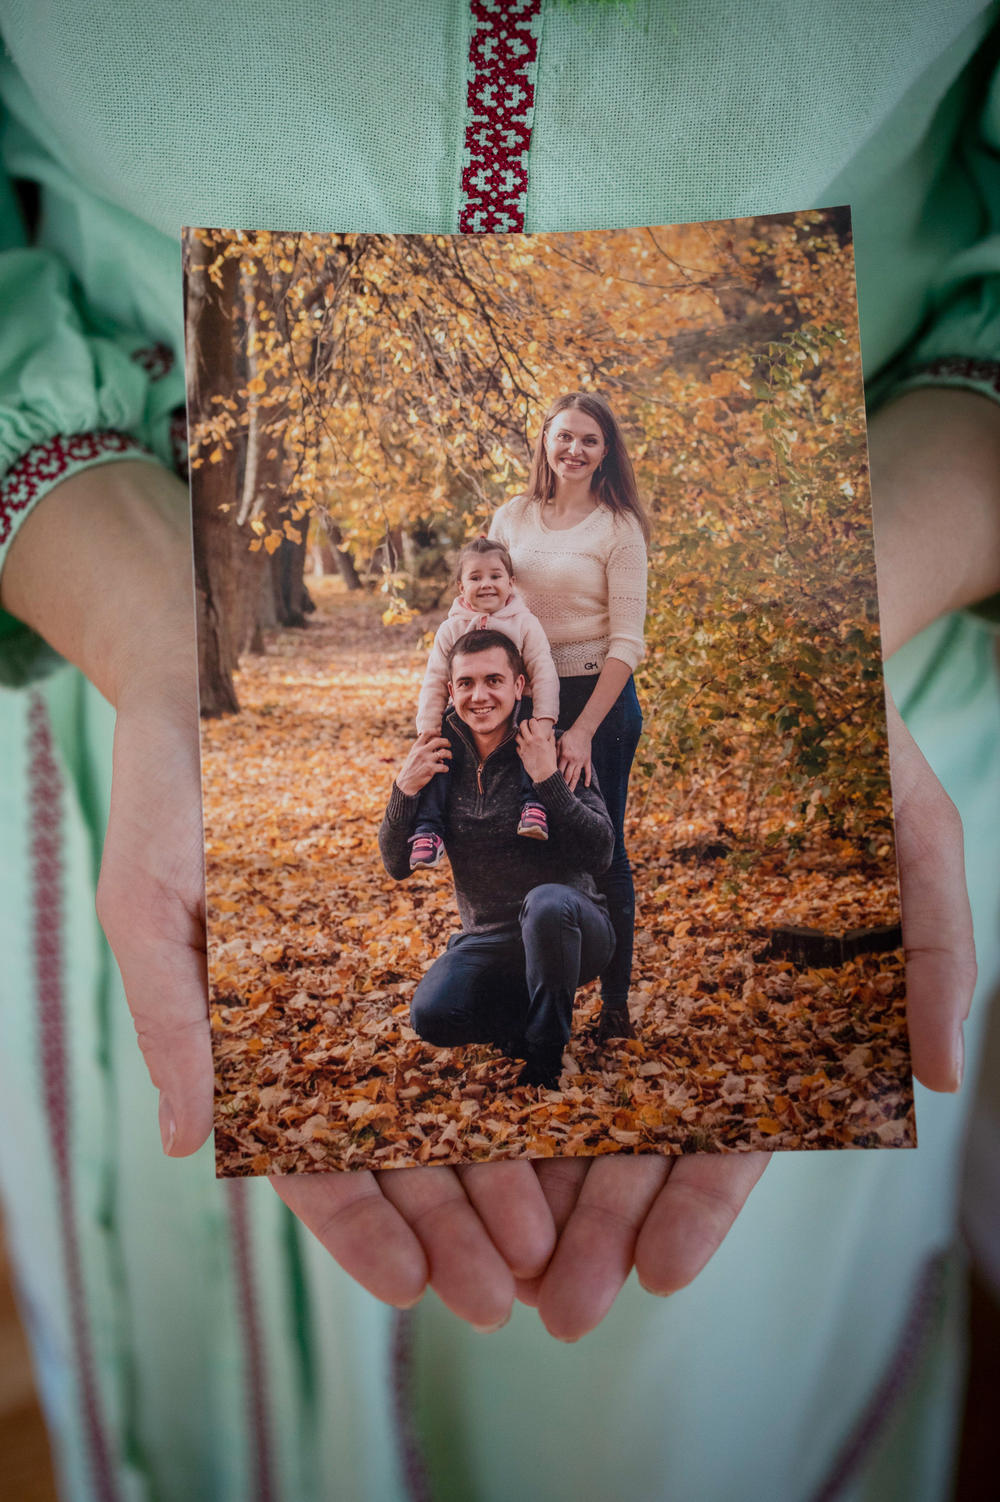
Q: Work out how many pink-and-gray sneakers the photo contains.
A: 2